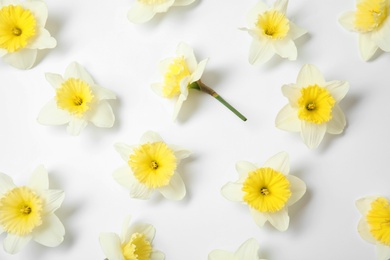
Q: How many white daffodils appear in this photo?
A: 13